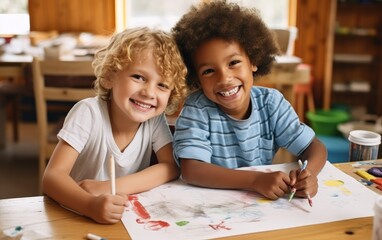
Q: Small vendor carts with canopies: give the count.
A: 0